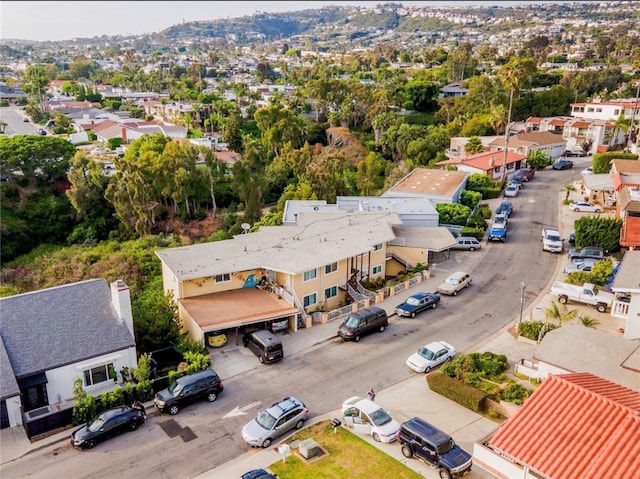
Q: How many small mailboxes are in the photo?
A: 2